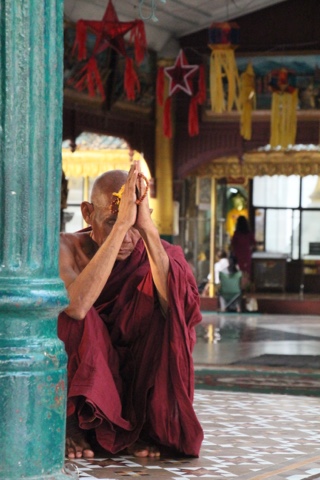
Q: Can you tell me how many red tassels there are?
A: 8